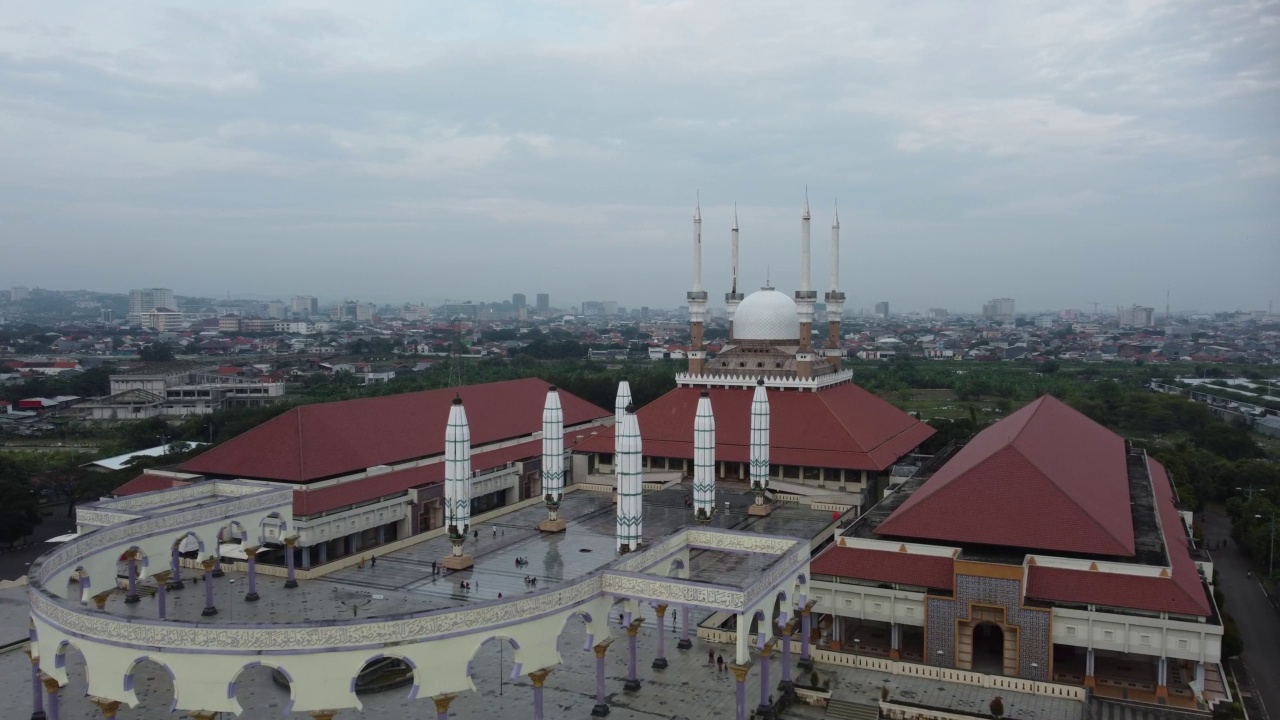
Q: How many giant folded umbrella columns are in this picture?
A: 6